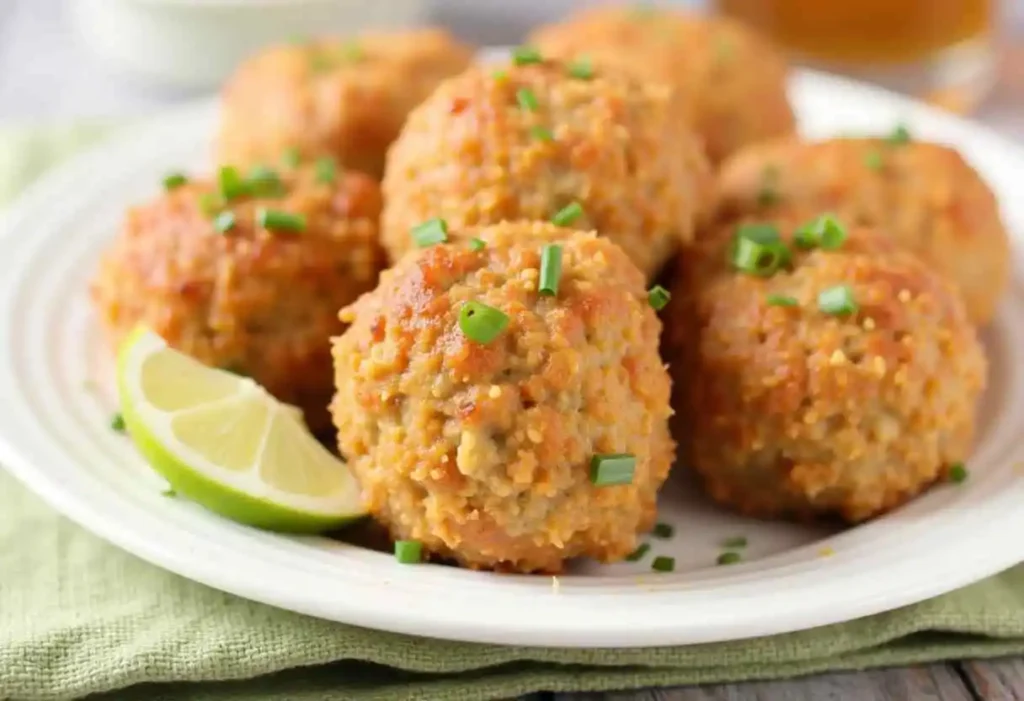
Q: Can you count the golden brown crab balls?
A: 7